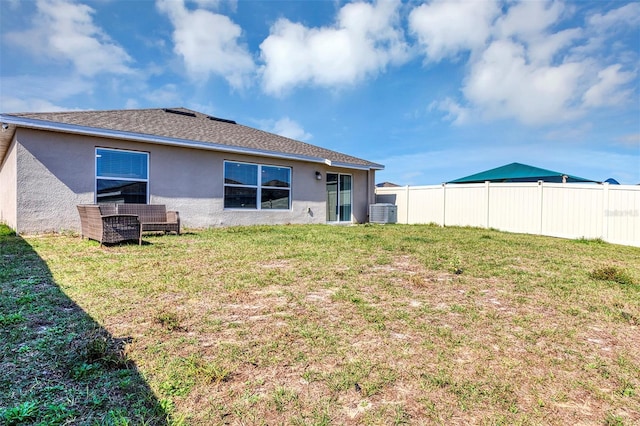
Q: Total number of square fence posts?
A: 5